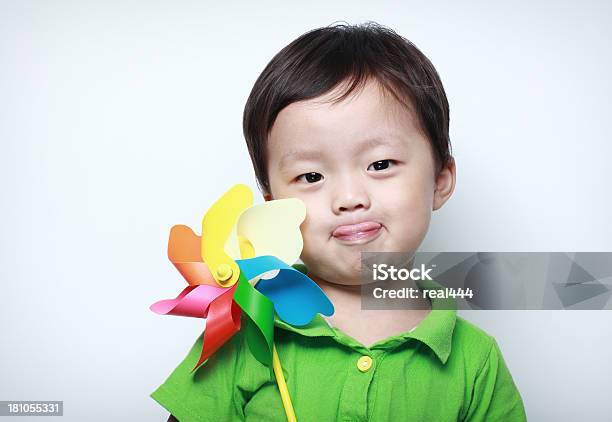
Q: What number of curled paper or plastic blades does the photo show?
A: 7